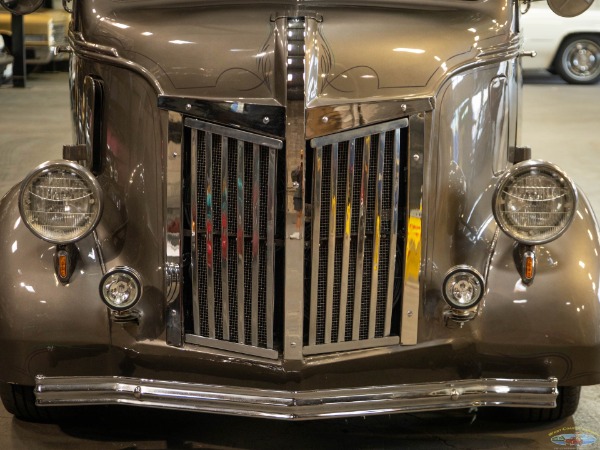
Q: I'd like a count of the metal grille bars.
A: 12